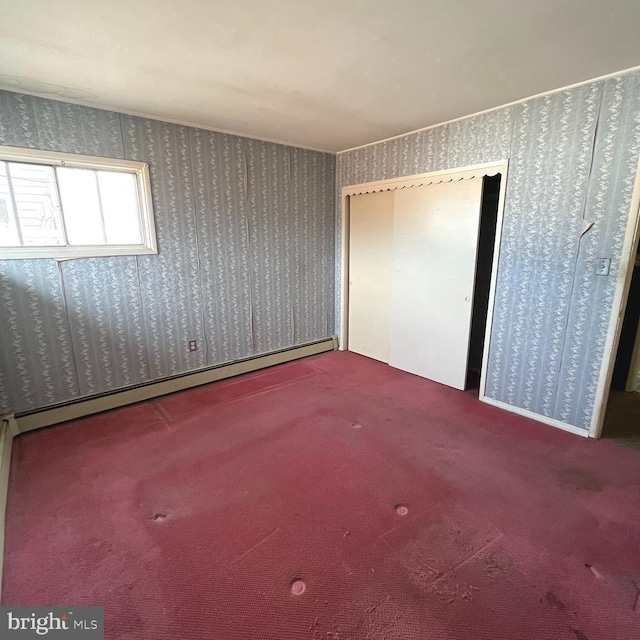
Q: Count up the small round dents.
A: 2